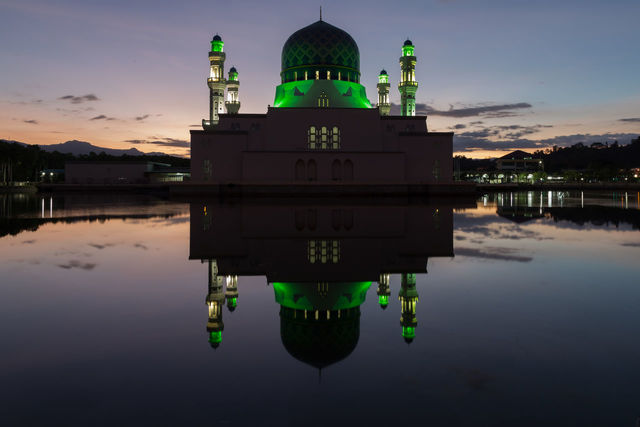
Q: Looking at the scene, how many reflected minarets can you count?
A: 4